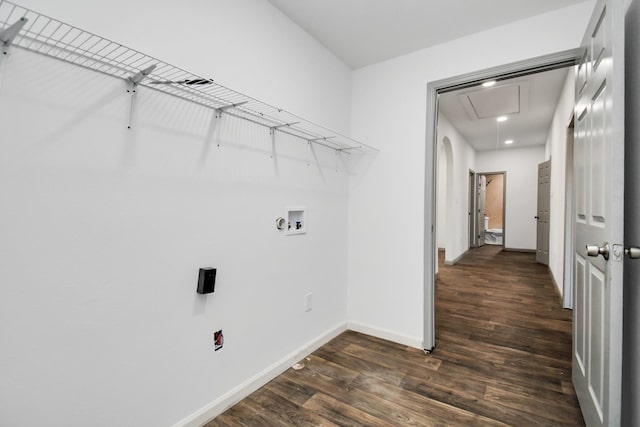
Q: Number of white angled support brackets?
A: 6